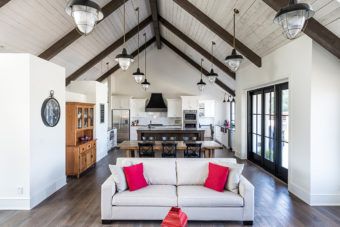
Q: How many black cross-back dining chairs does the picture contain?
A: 3